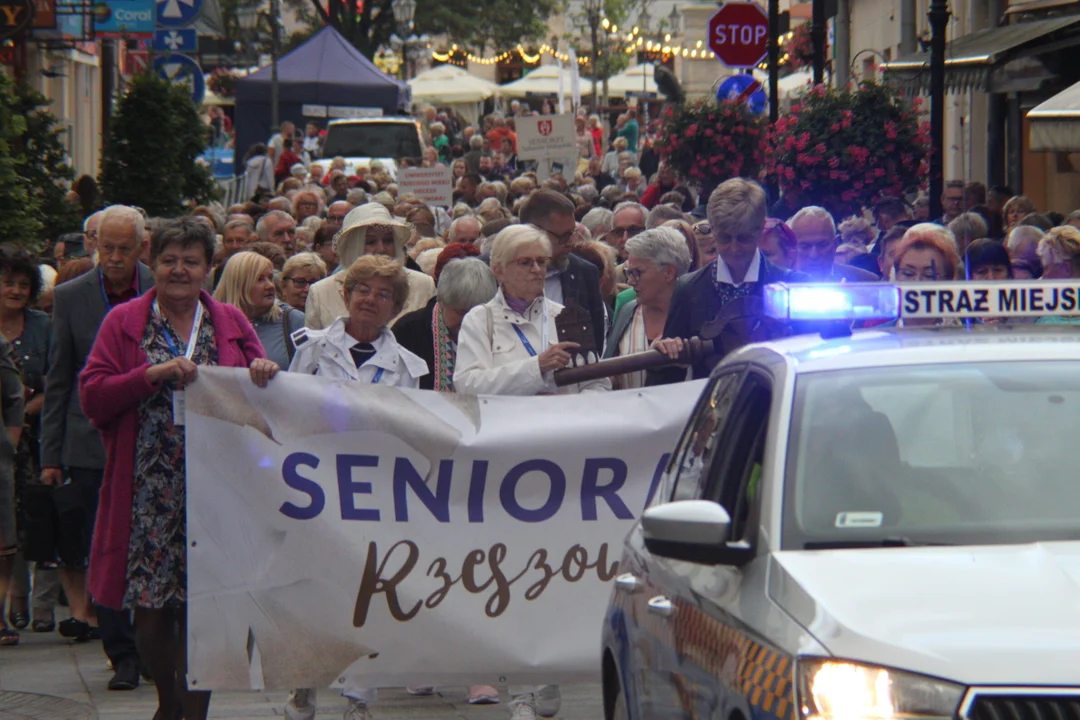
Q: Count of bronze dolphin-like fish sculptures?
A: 0